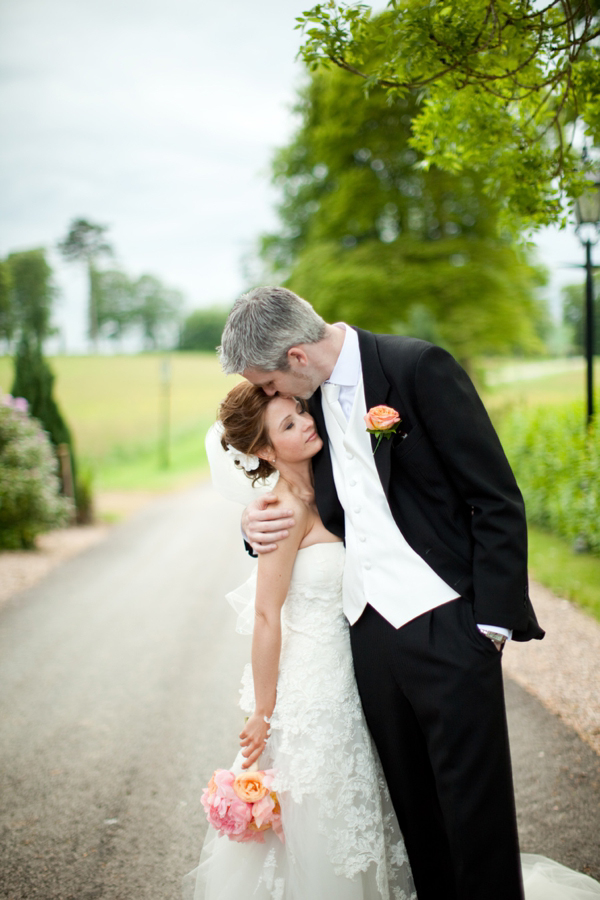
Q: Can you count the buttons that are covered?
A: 5